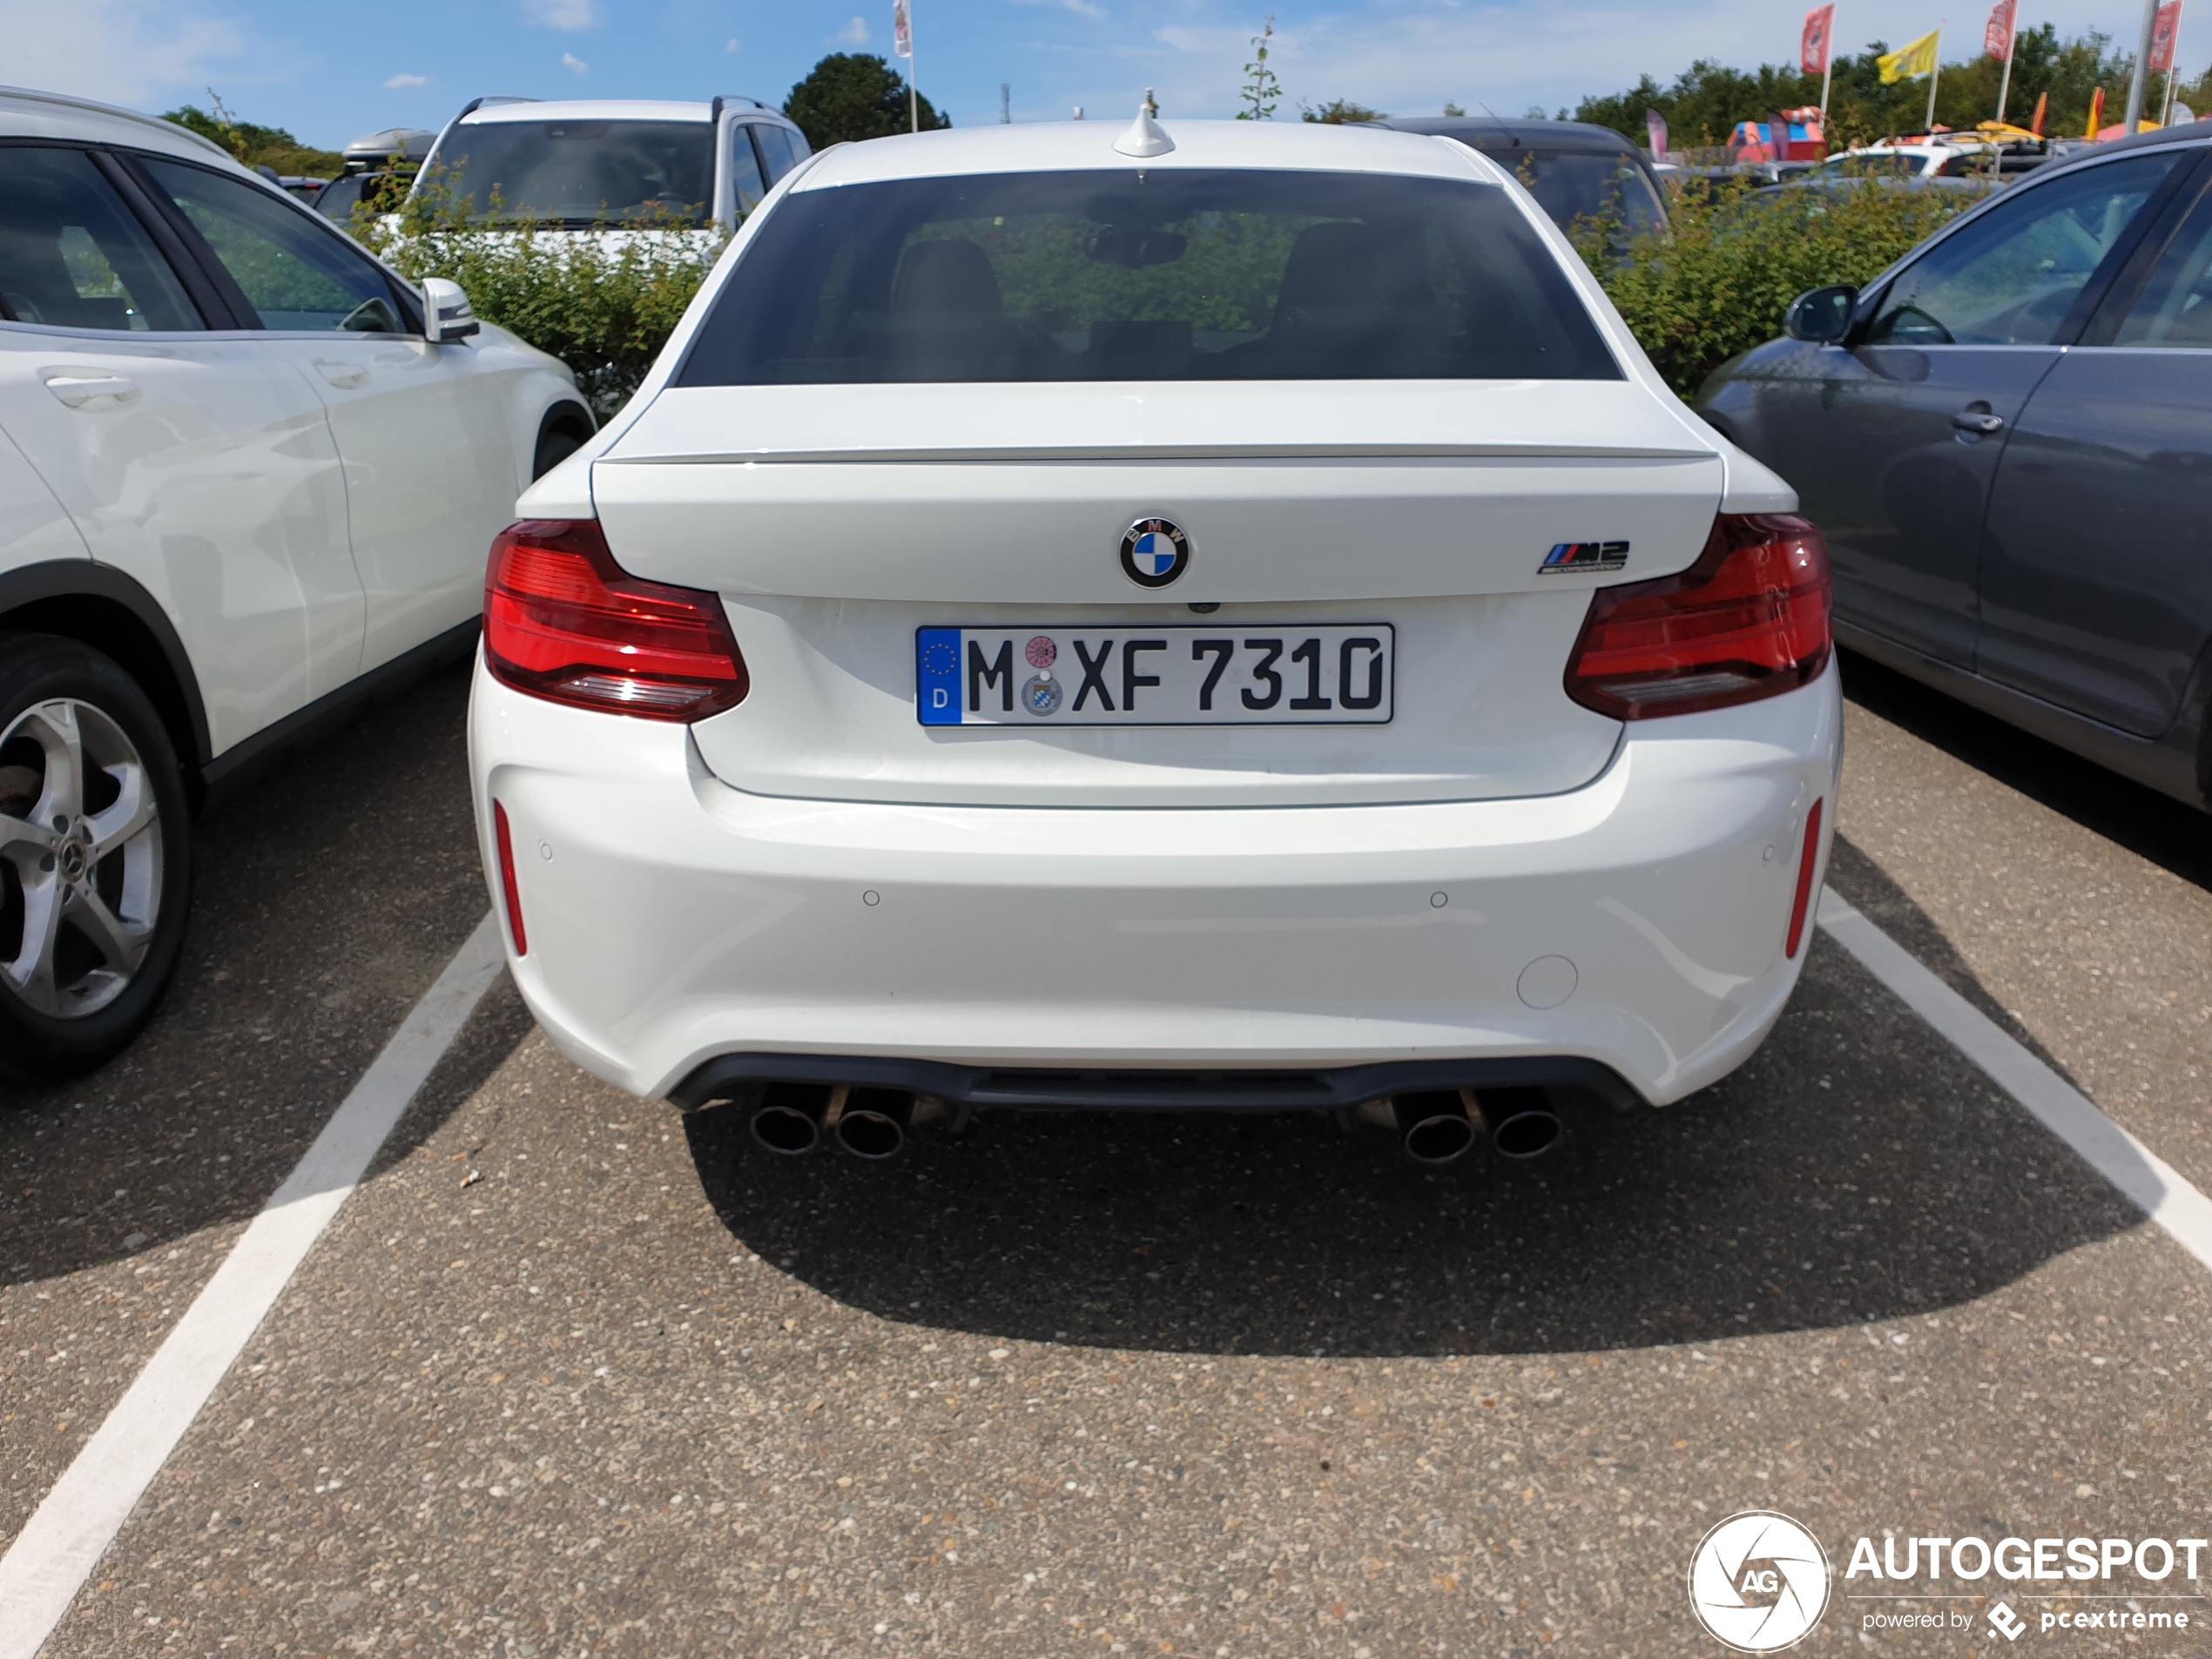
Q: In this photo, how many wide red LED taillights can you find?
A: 2